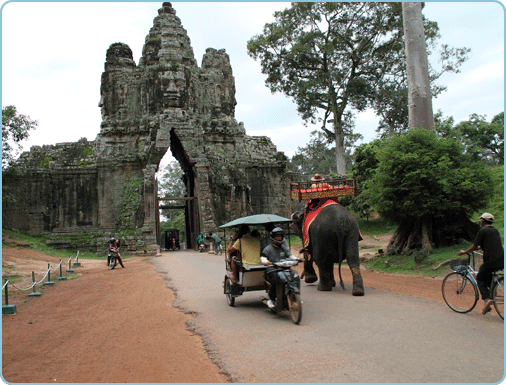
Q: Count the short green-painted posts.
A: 6